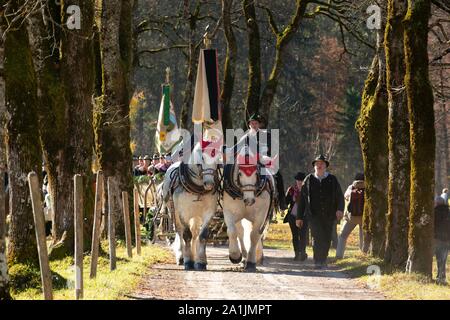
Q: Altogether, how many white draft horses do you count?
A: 2